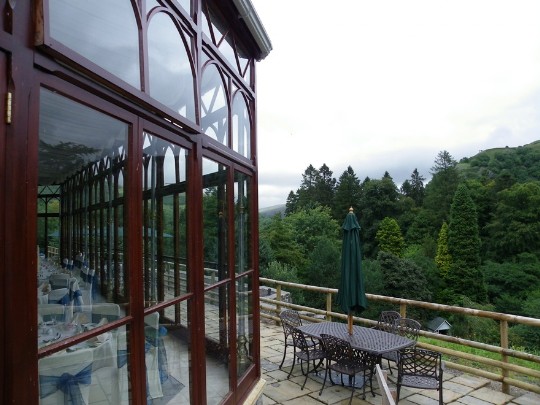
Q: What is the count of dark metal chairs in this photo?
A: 6